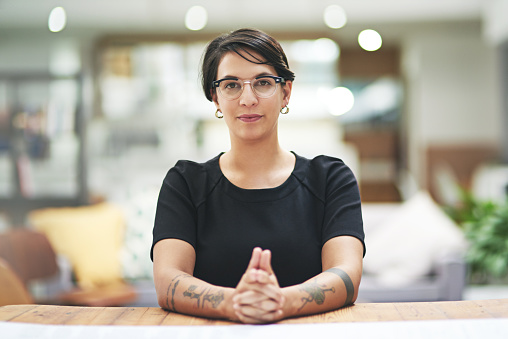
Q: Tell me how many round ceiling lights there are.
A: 4